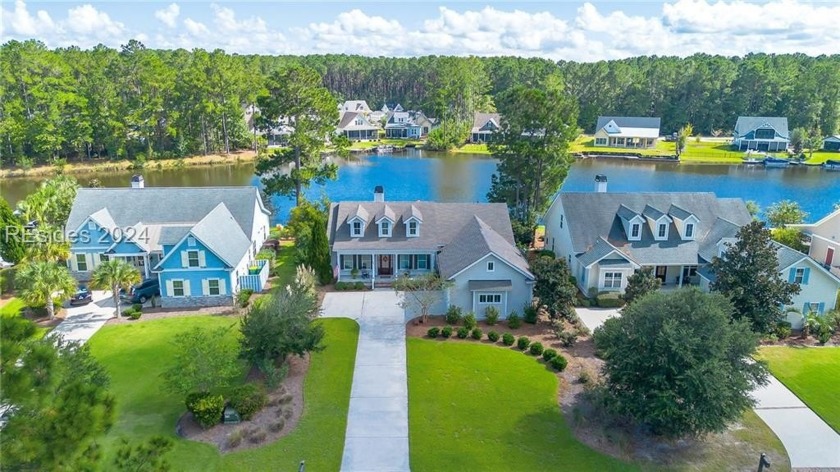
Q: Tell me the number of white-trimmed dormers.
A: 6